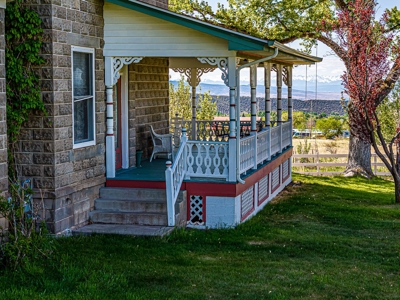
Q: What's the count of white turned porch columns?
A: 7